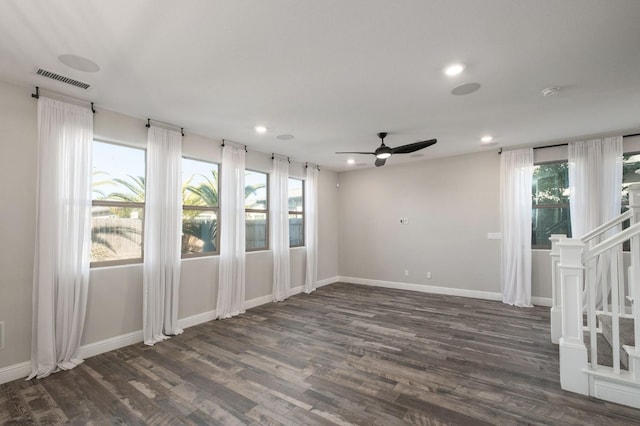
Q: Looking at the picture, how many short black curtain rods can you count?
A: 5